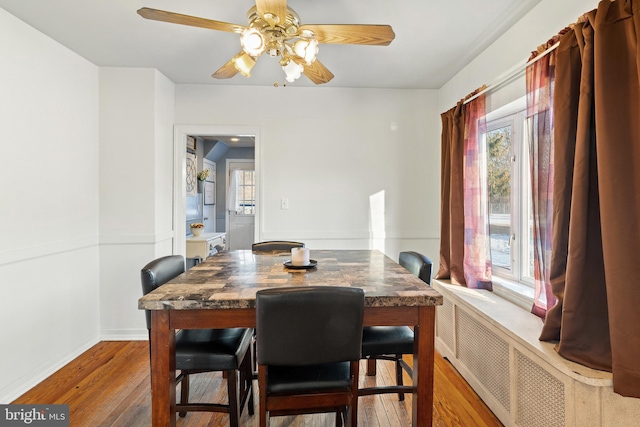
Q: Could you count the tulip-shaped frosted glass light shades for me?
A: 4